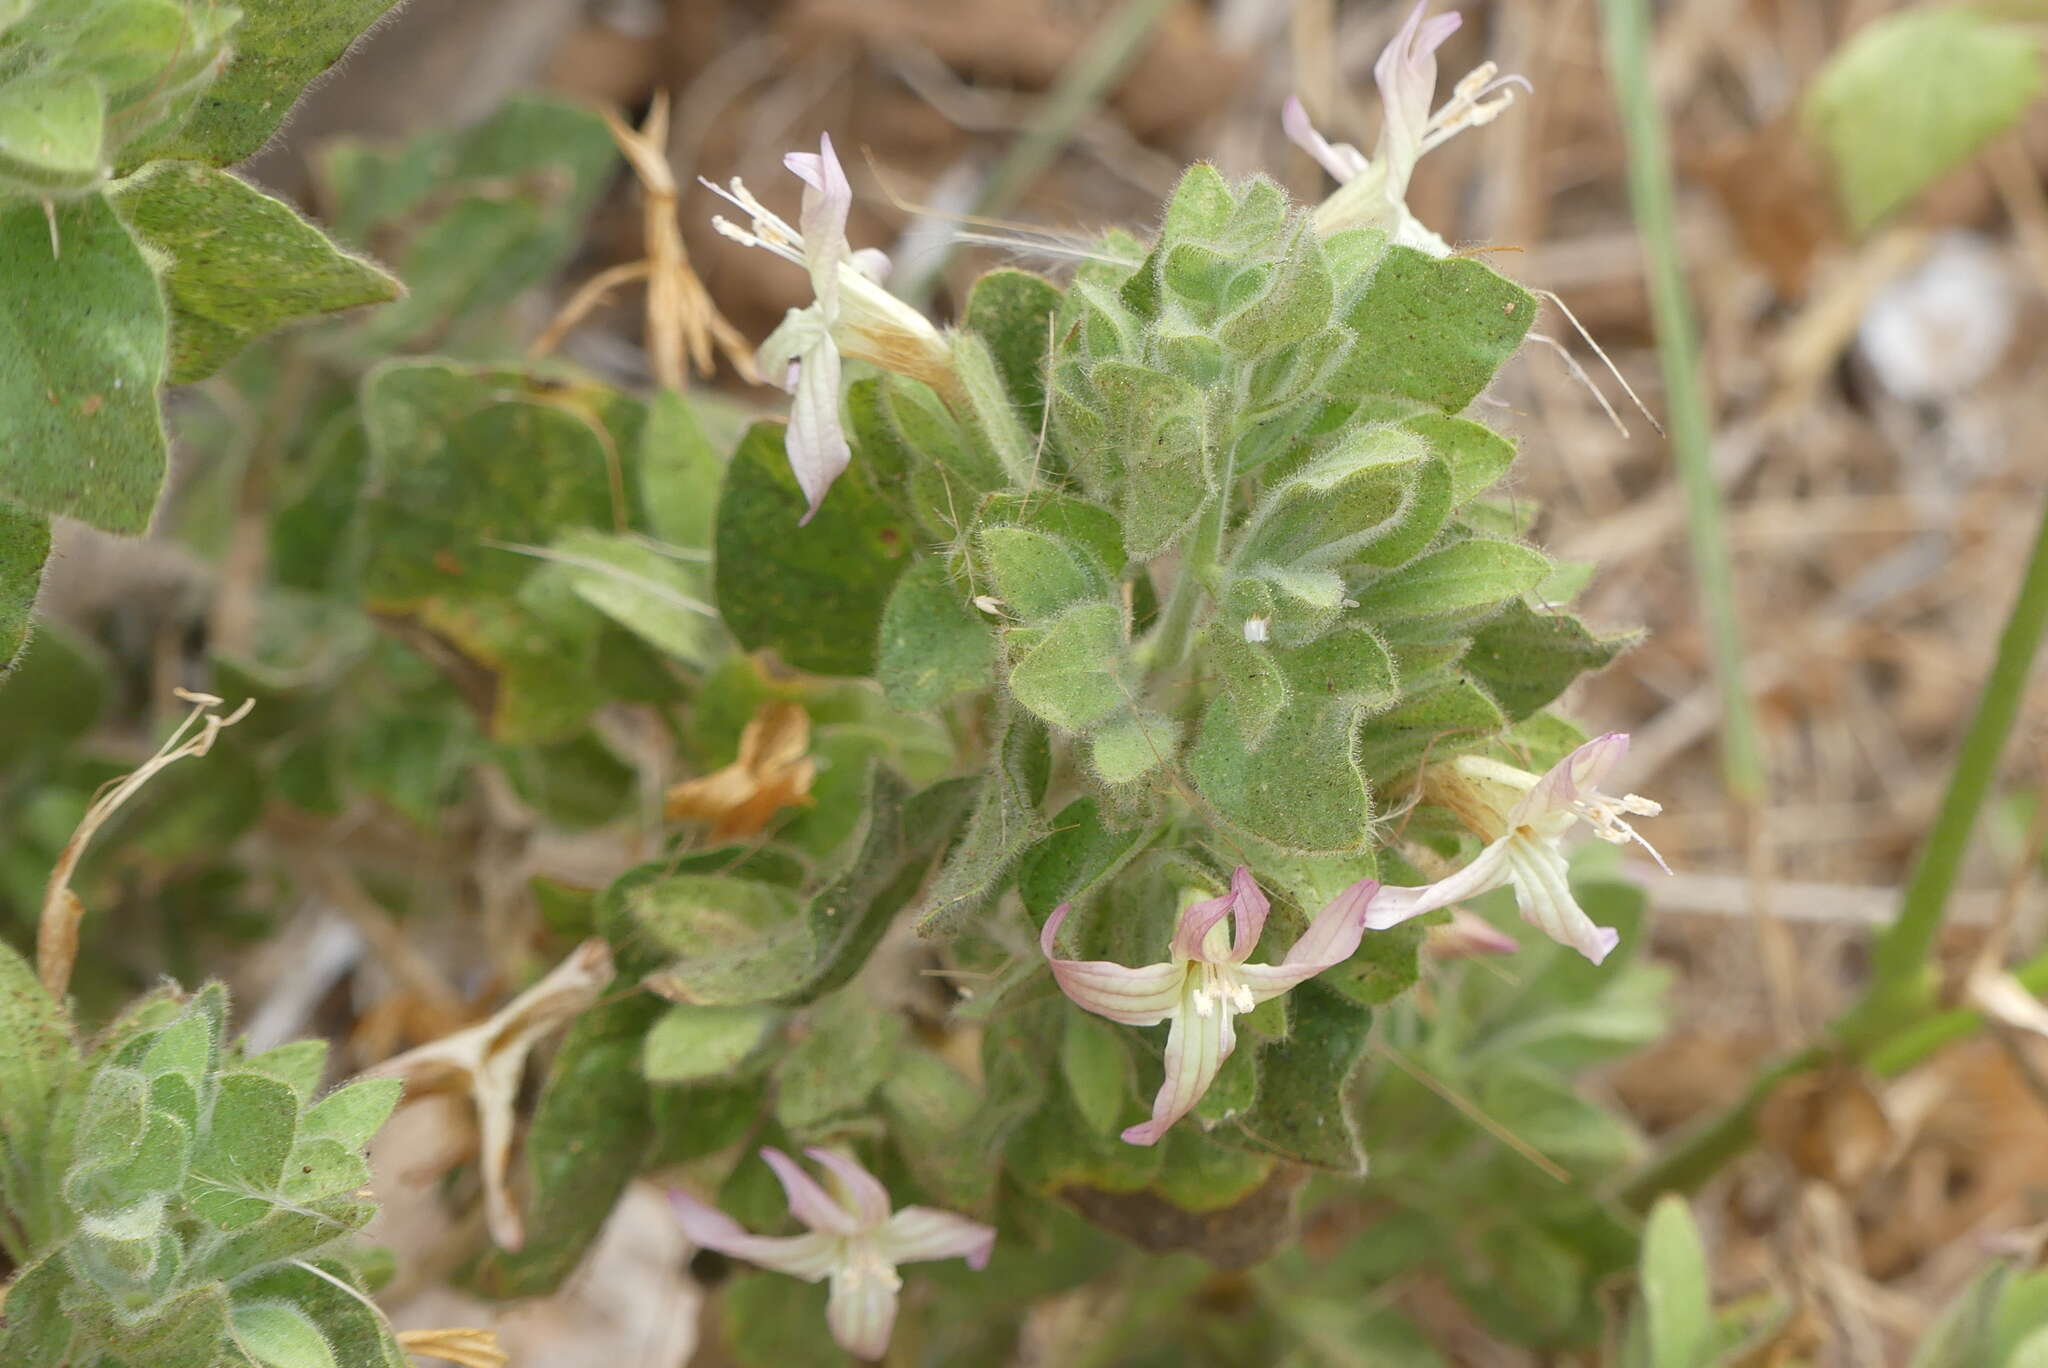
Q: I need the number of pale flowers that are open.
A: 5